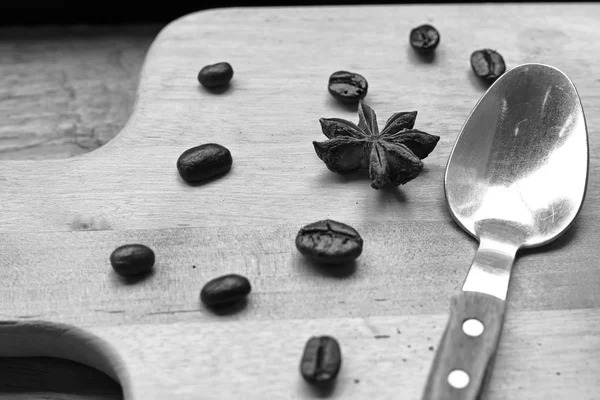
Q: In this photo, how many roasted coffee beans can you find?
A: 9